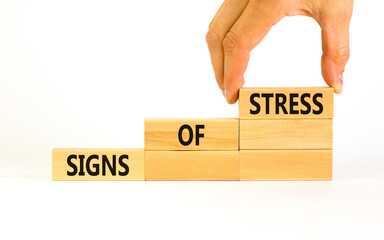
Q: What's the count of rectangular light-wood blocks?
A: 6